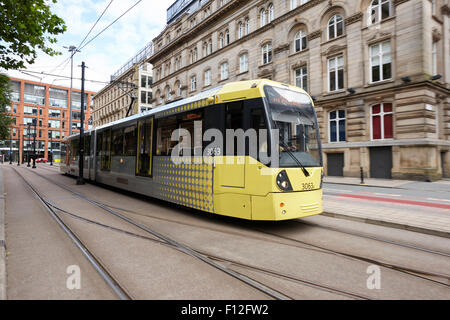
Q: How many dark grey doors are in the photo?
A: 2